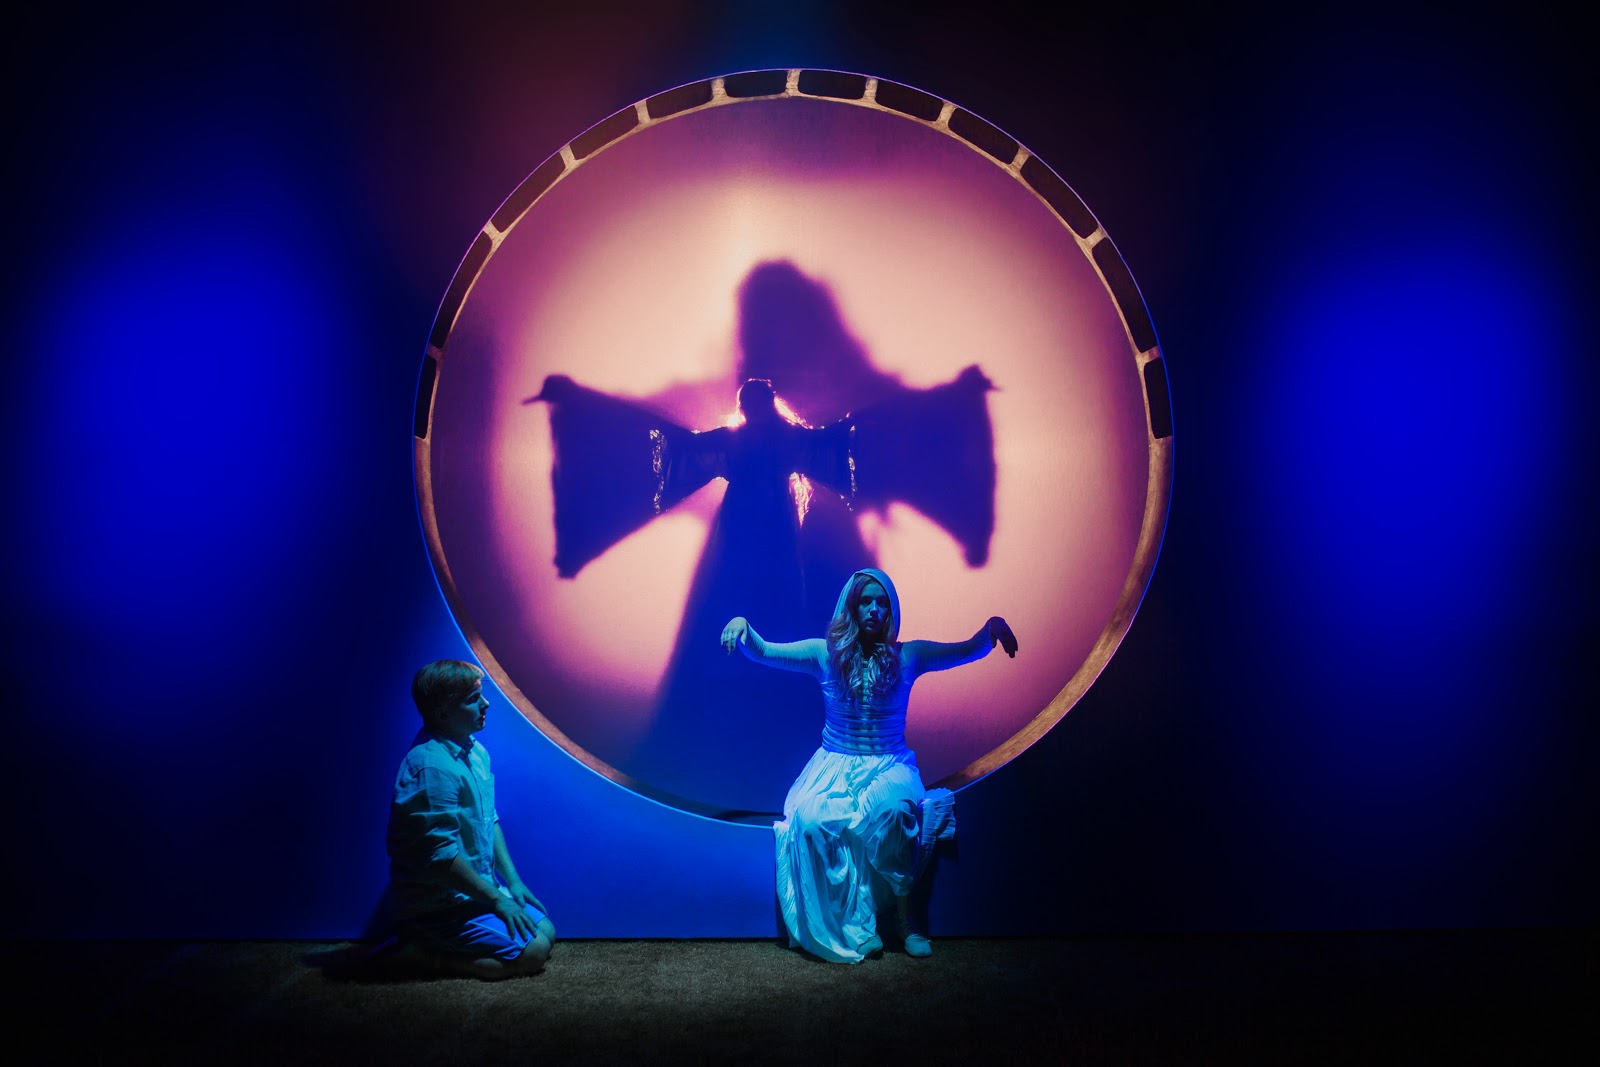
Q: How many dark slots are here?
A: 12